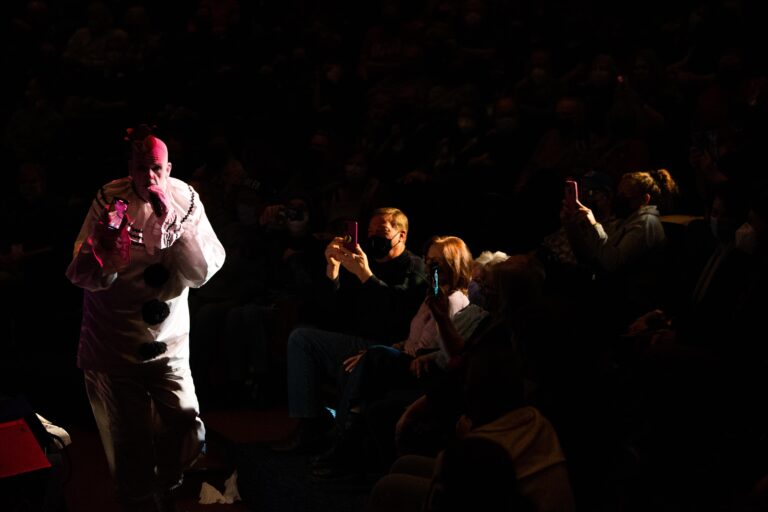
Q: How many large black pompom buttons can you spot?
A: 3